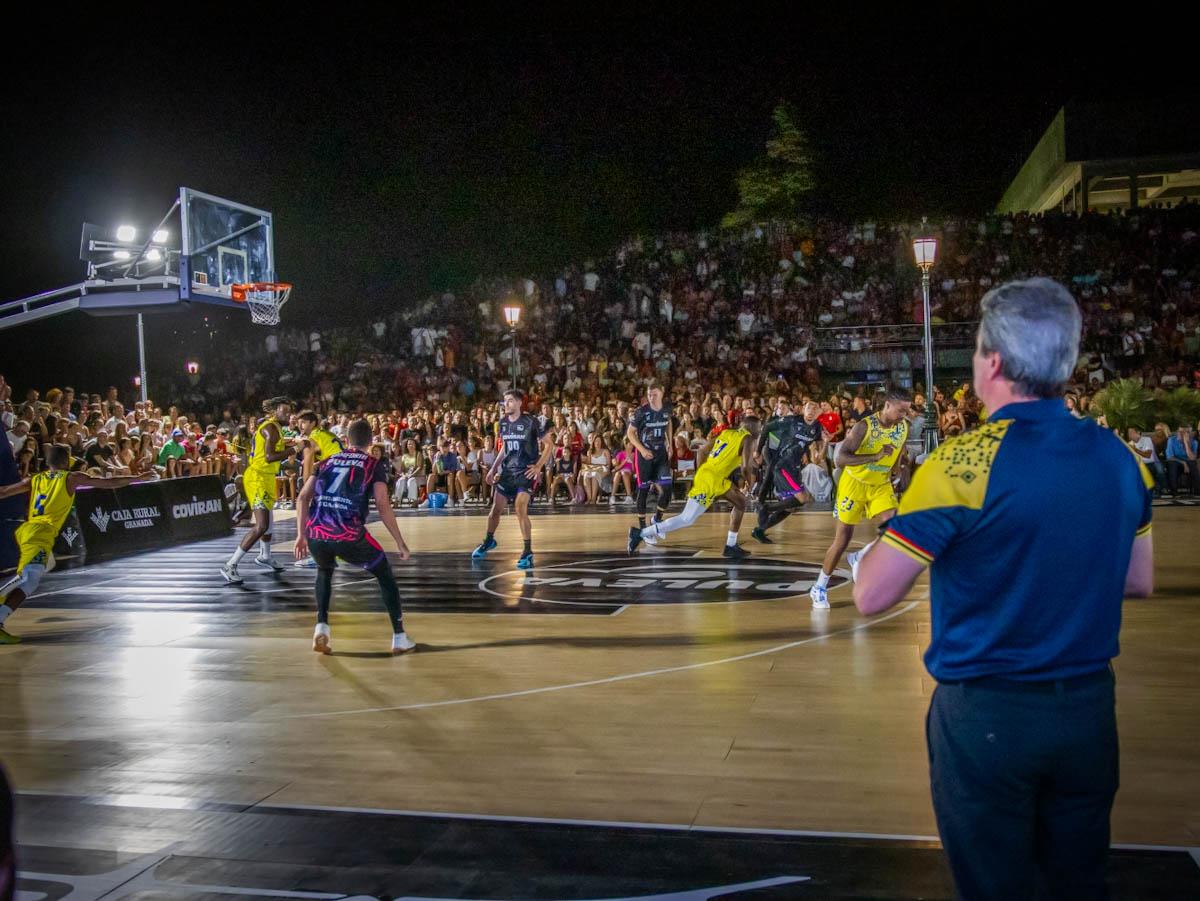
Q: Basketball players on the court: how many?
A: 9